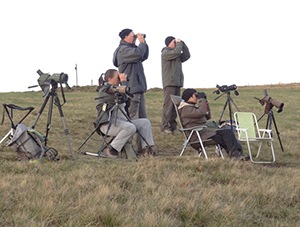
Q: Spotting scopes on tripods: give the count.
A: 4